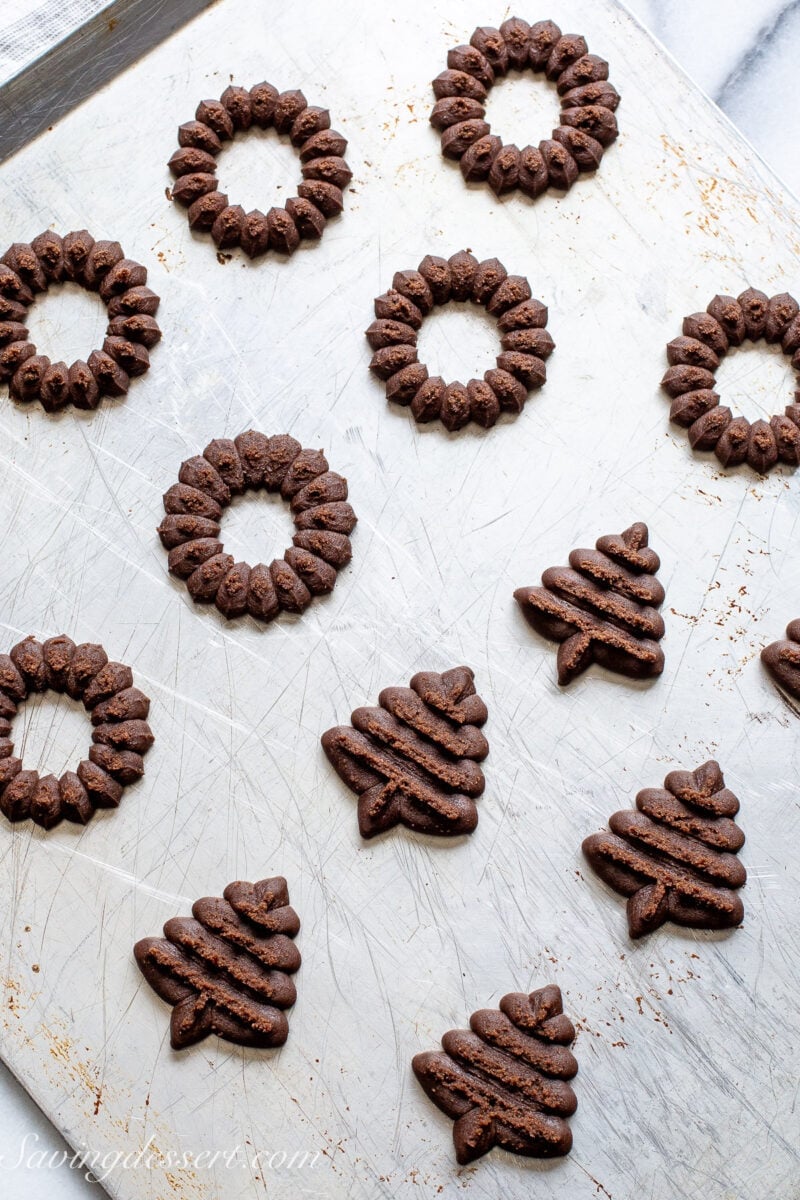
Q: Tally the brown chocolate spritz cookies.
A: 13